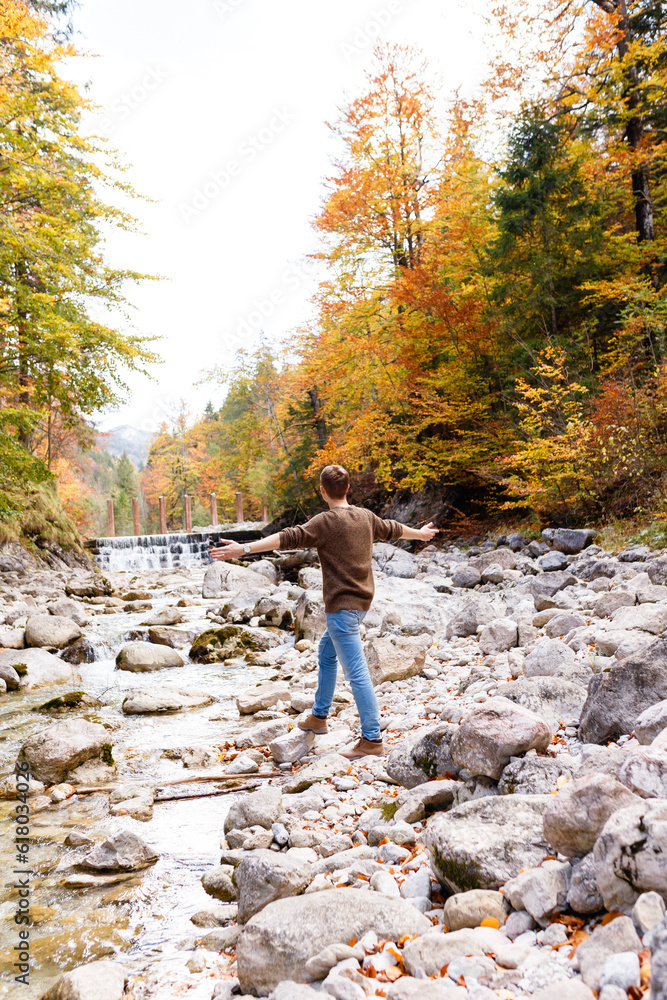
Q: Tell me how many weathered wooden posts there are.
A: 7